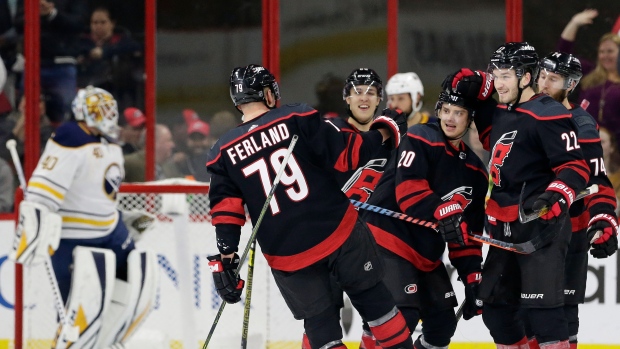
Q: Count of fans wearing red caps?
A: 3